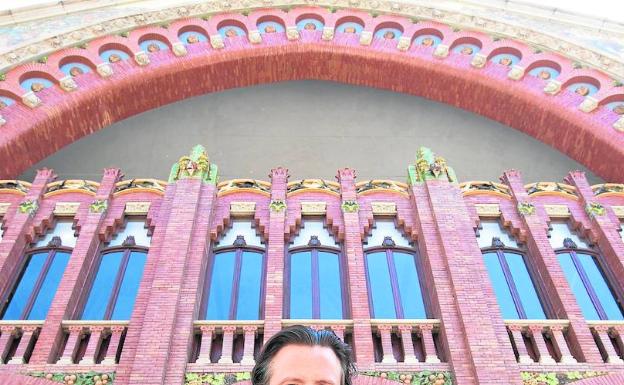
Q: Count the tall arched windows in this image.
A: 7